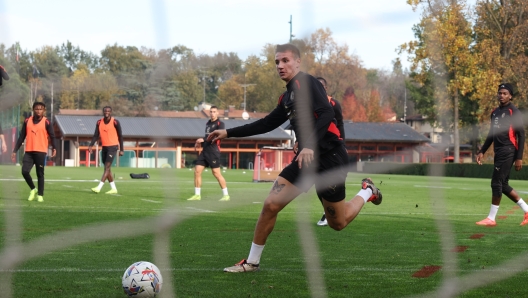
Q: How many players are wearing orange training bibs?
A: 2